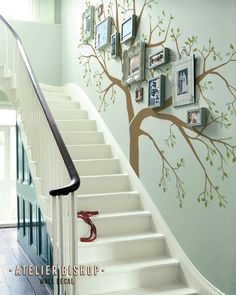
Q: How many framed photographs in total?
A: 11